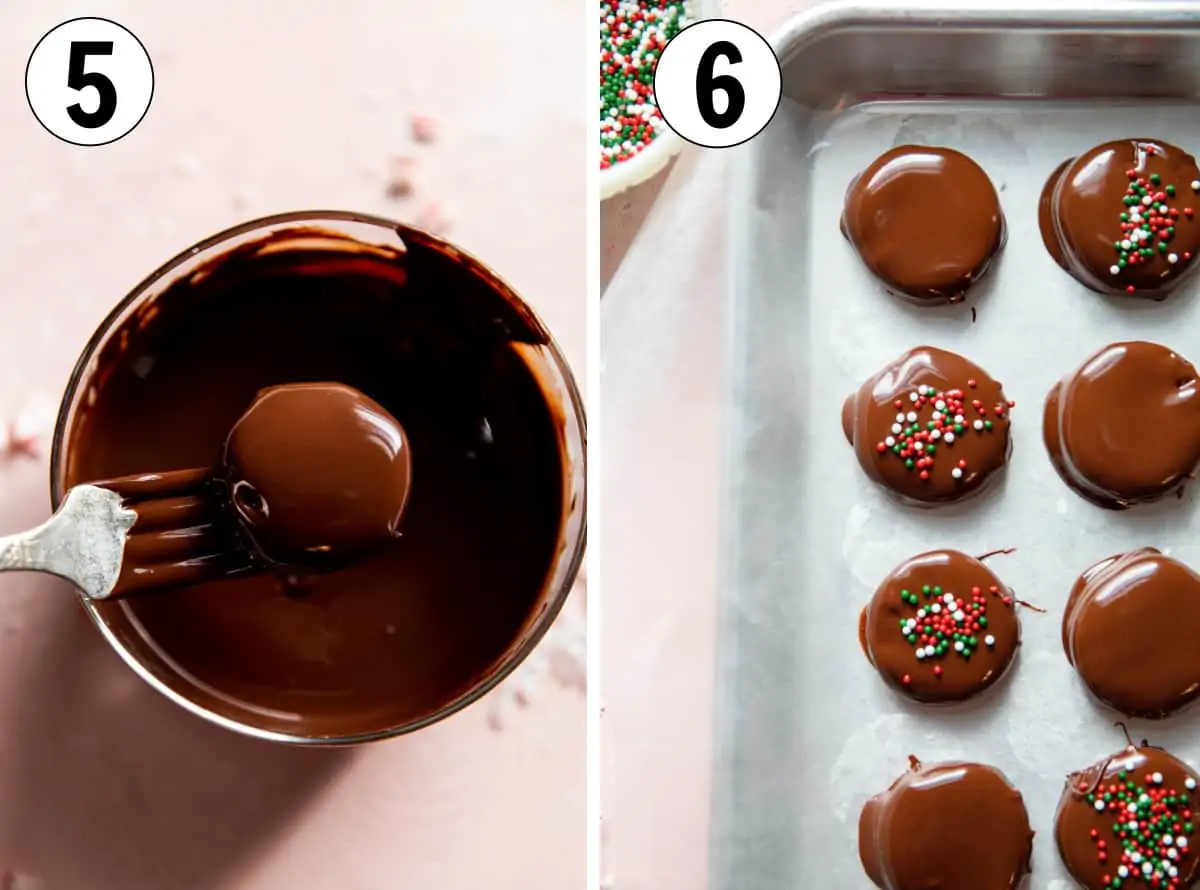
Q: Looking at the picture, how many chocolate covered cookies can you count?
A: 9